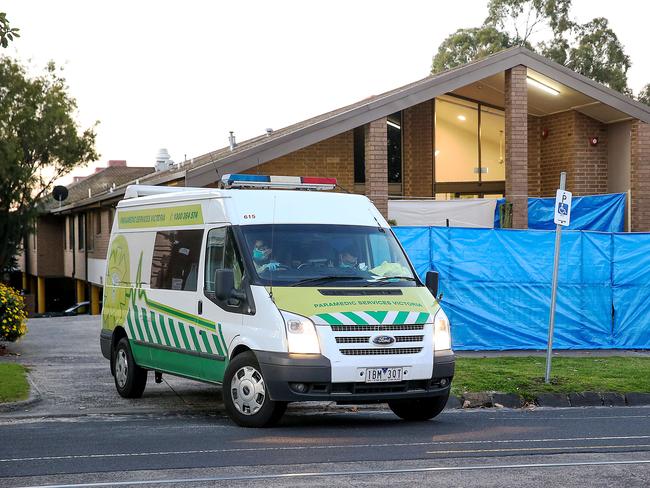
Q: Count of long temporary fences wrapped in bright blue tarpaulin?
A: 1